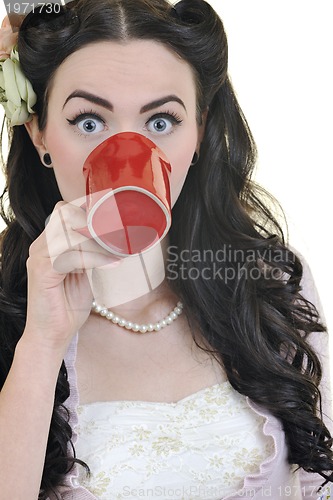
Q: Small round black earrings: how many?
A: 2